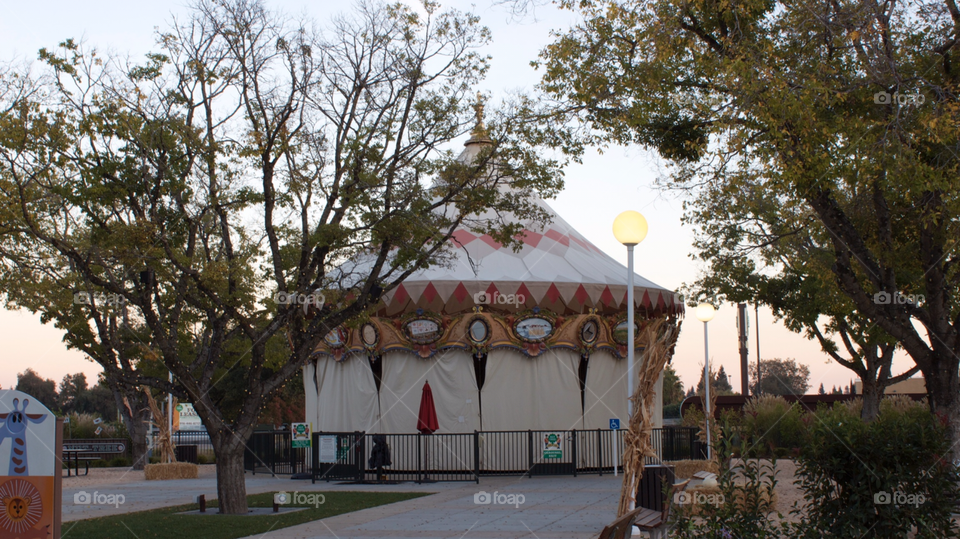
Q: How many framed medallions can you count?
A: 7